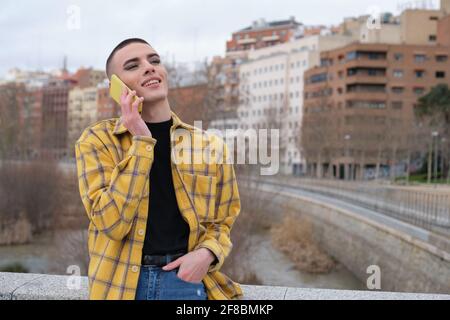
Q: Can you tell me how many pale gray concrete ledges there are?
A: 1